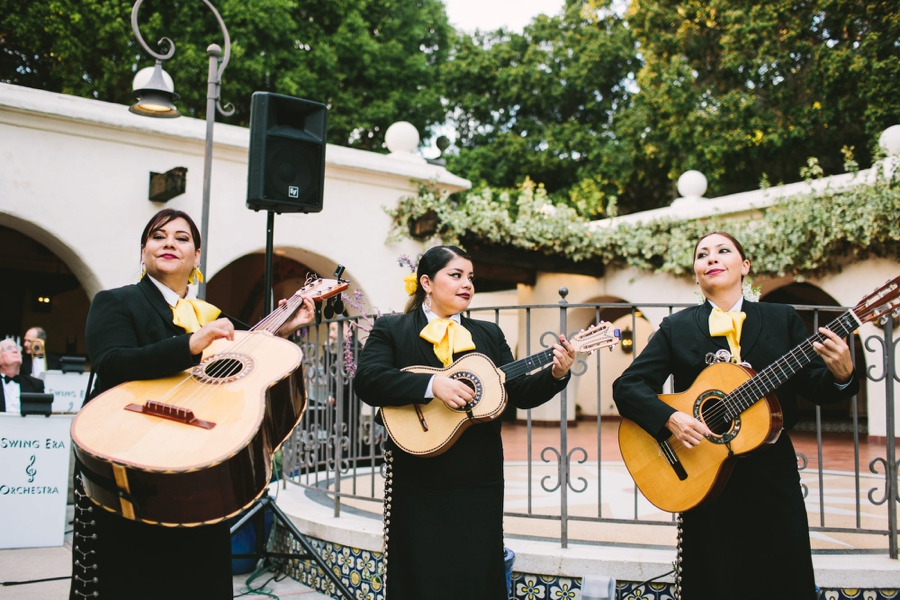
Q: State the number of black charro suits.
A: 3